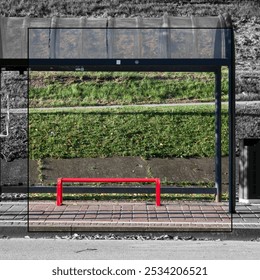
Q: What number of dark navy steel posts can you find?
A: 2